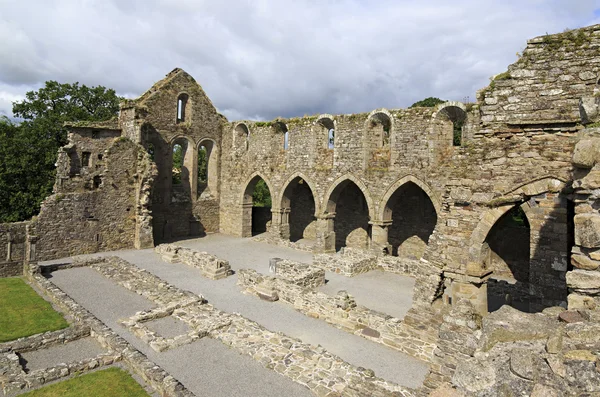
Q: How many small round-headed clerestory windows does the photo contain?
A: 5